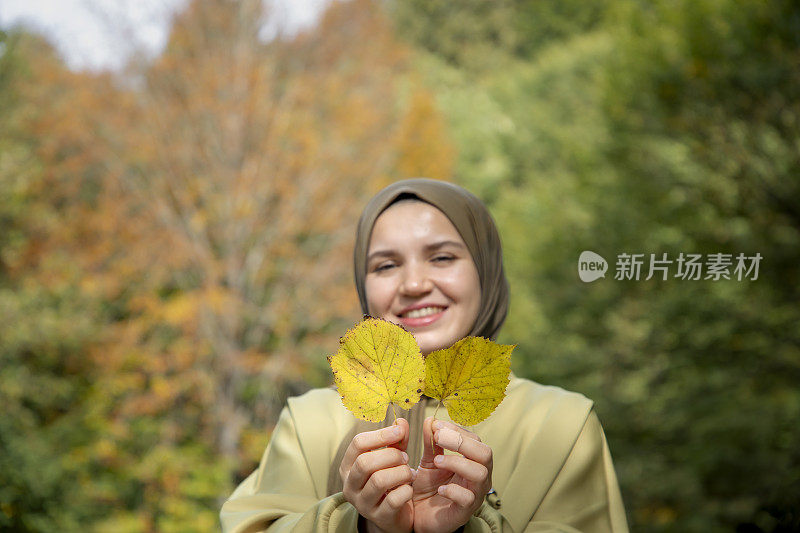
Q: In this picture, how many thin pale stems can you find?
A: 2